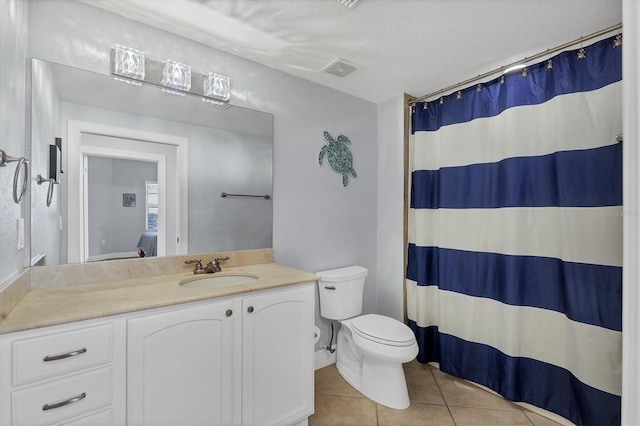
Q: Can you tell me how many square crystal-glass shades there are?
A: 3